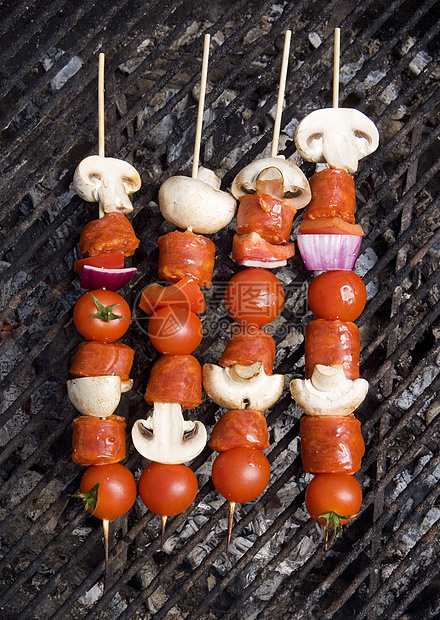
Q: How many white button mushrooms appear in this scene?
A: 8